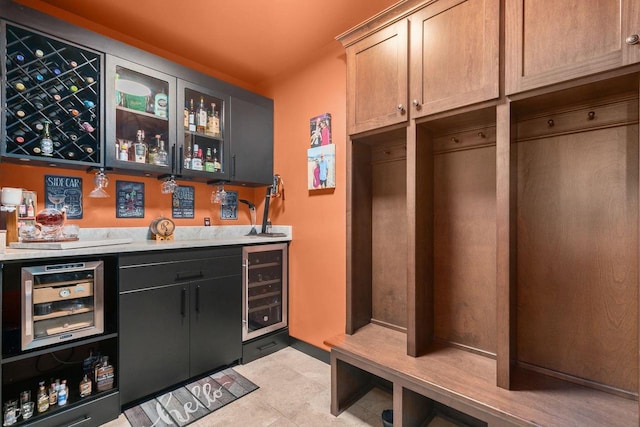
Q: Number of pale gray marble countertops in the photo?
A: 1